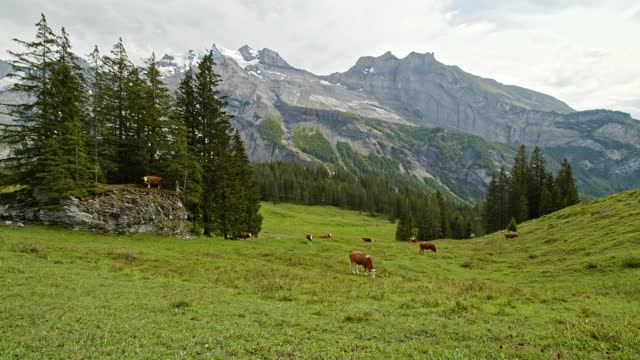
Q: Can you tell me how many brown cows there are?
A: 9